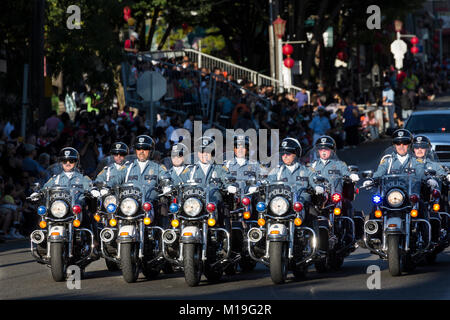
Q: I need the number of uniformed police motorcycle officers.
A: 10